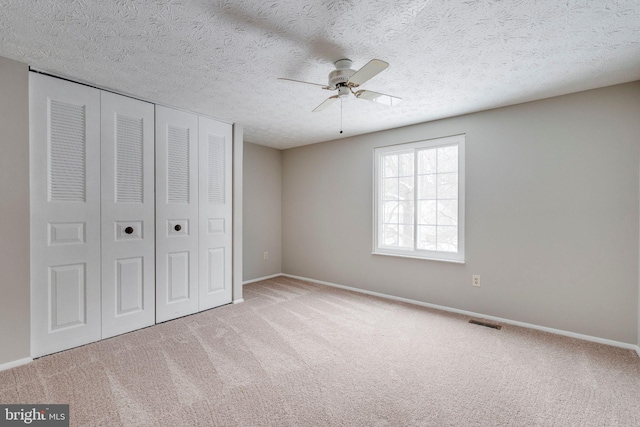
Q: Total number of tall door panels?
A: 4